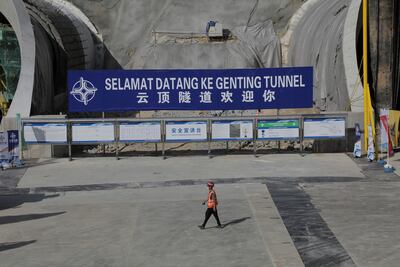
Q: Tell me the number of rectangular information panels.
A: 7